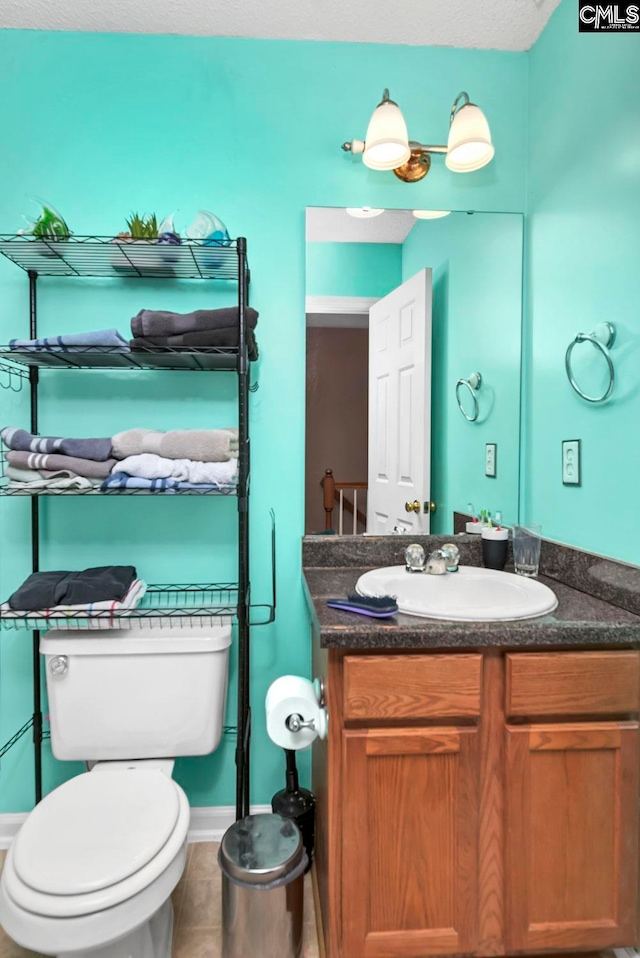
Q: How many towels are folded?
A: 11